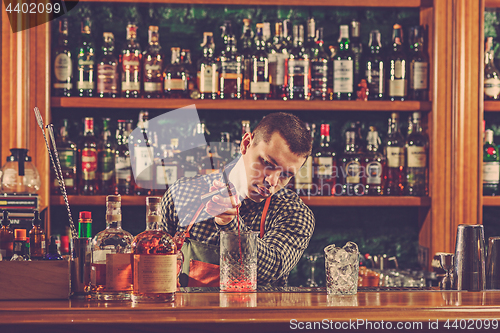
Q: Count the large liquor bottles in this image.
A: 2